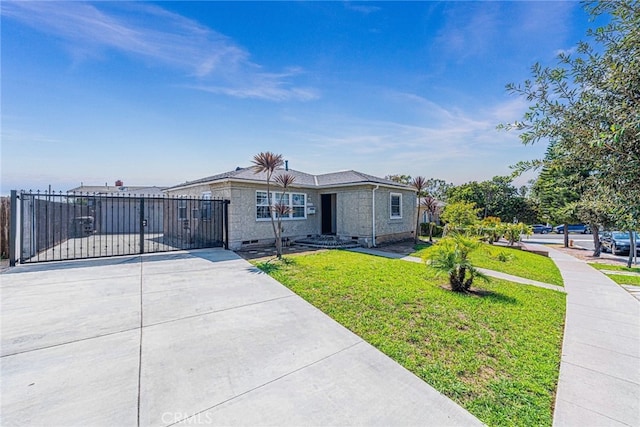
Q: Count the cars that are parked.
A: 3